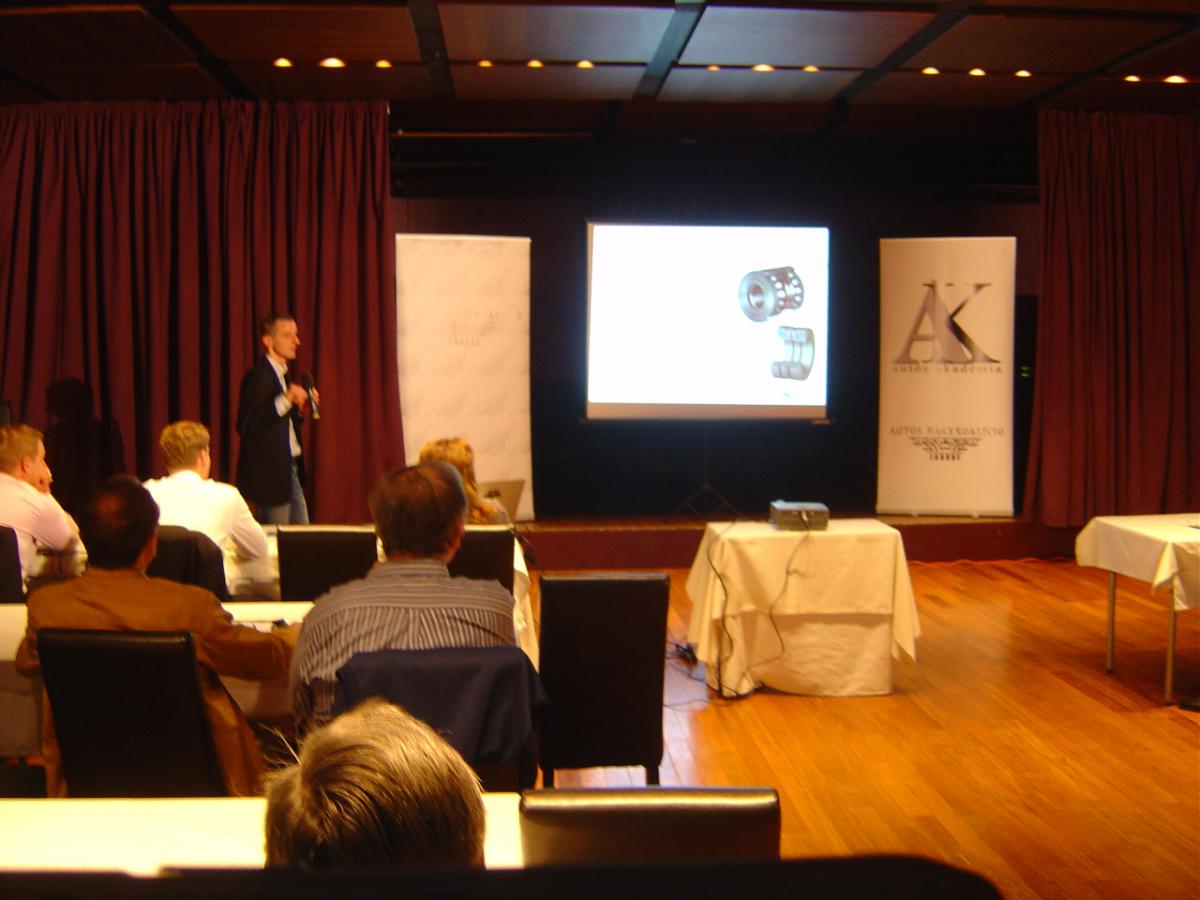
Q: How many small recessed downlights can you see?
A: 14